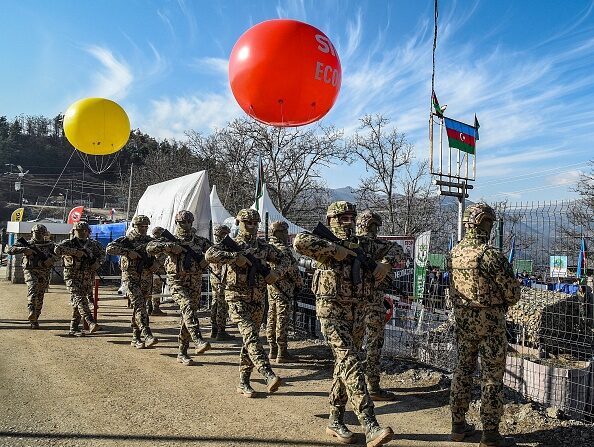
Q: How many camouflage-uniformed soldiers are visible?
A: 11